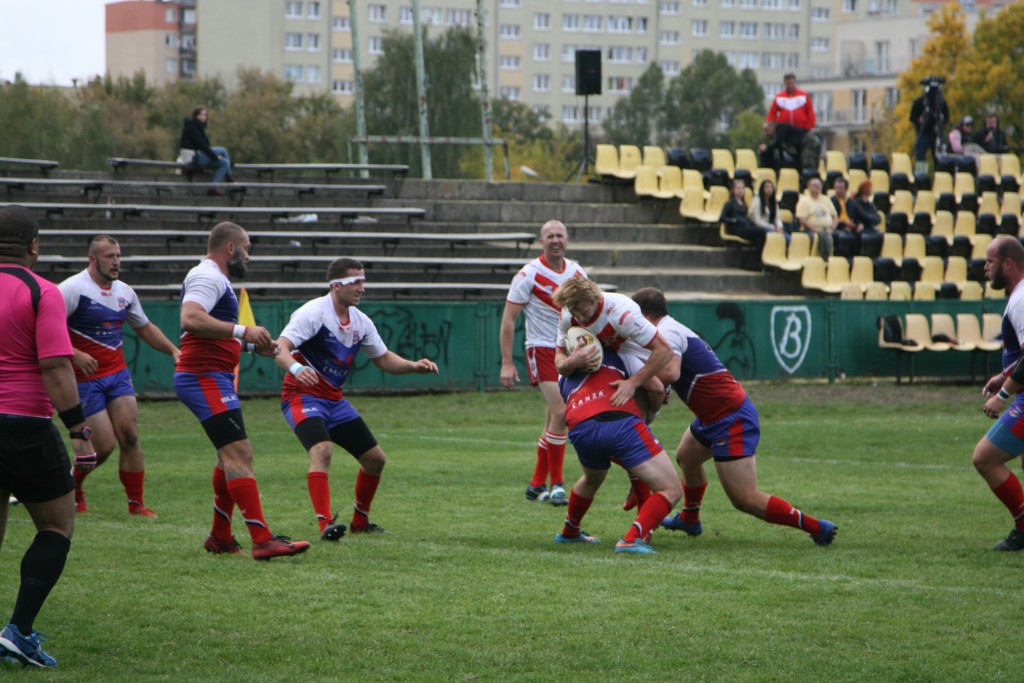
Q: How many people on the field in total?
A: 9